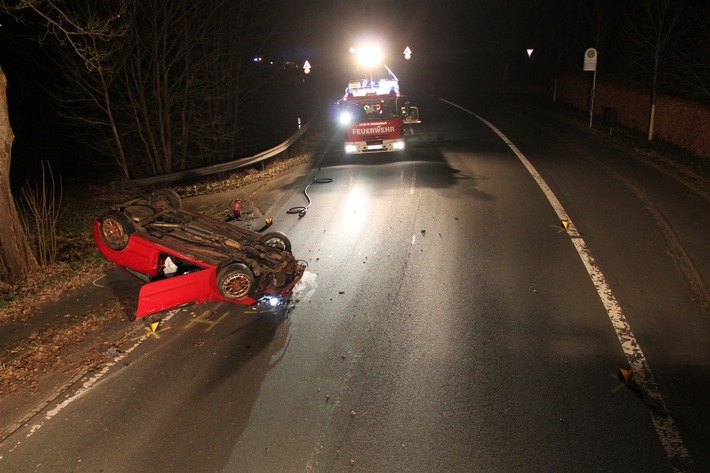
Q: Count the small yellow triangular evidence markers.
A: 4